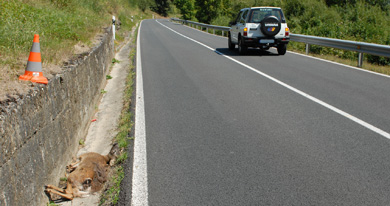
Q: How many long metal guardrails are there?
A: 1